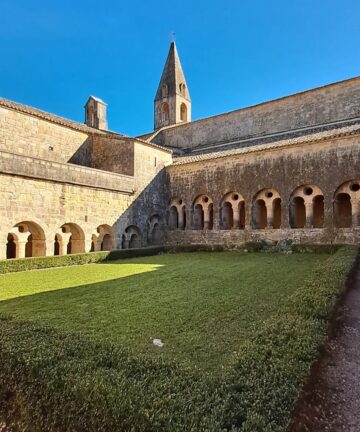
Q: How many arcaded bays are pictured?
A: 11